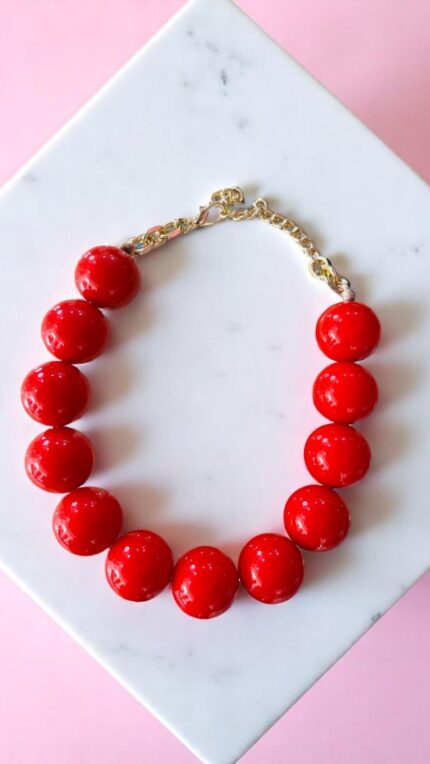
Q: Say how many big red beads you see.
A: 12